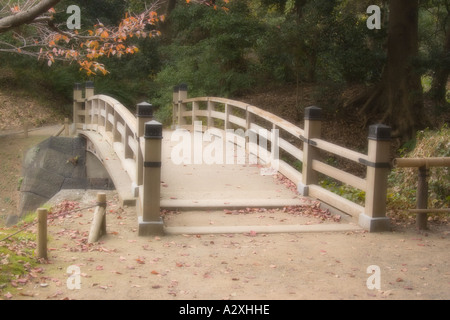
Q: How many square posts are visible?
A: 8